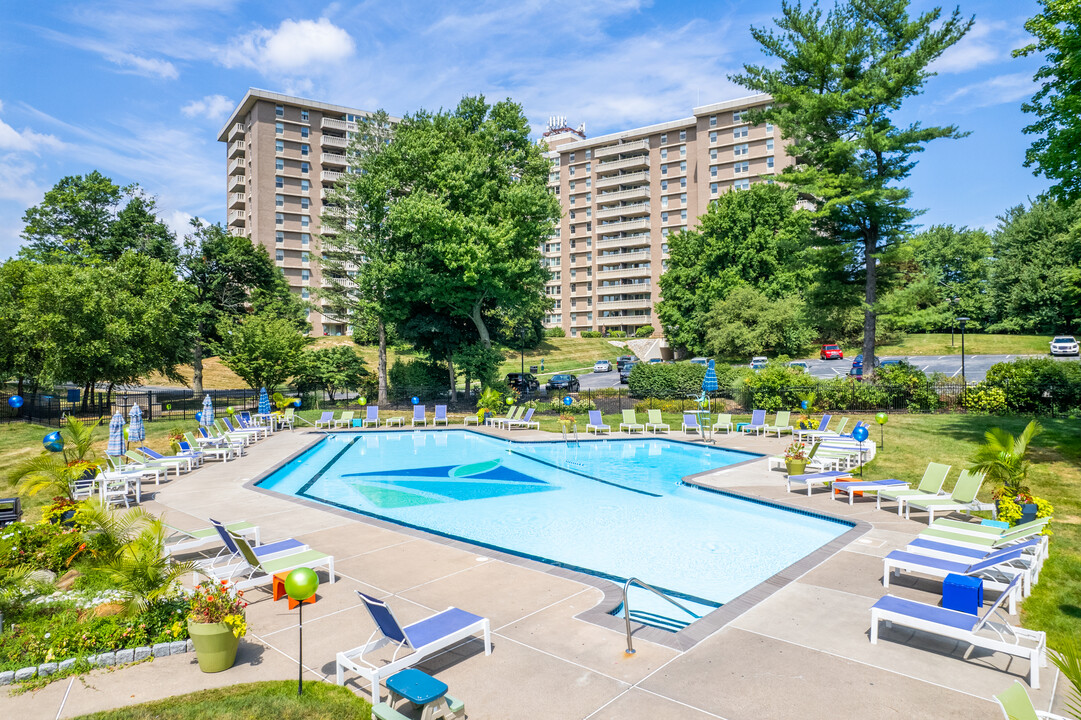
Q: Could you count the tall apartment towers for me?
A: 2